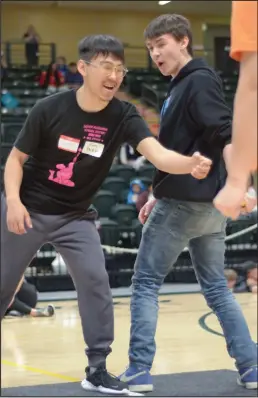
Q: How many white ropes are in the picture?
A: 1